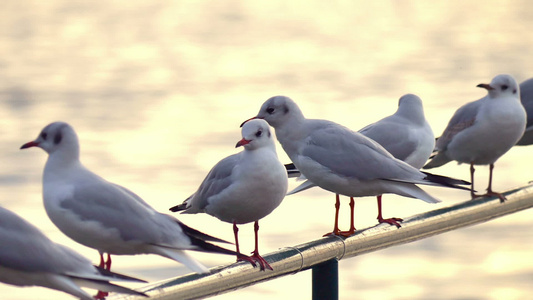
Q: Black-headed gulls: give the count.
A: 7